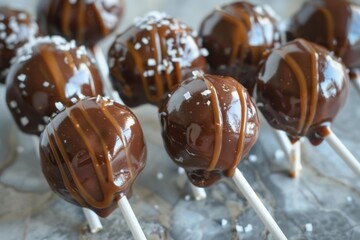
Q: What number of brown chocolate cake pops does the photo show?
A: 9